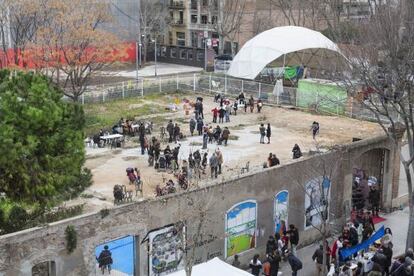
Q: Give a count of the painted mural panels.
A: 5